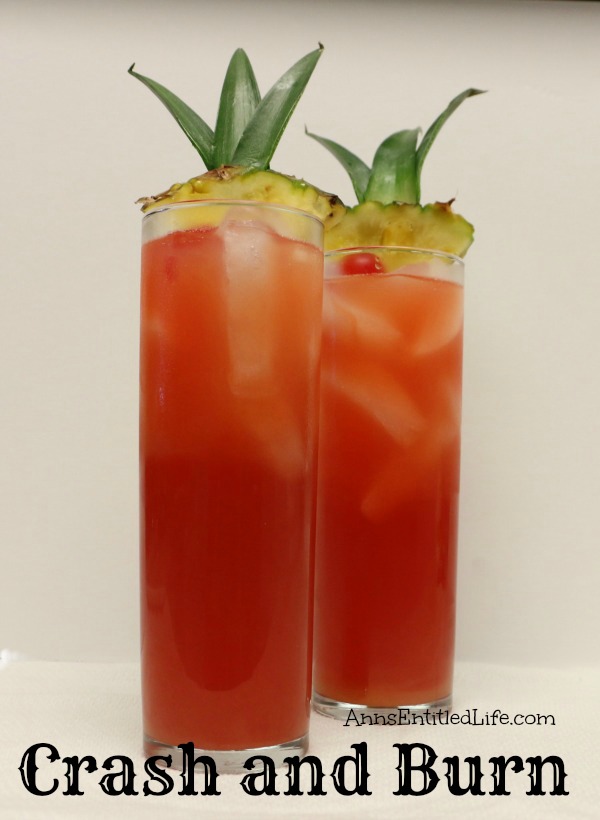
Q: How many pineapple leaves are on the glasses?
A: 6